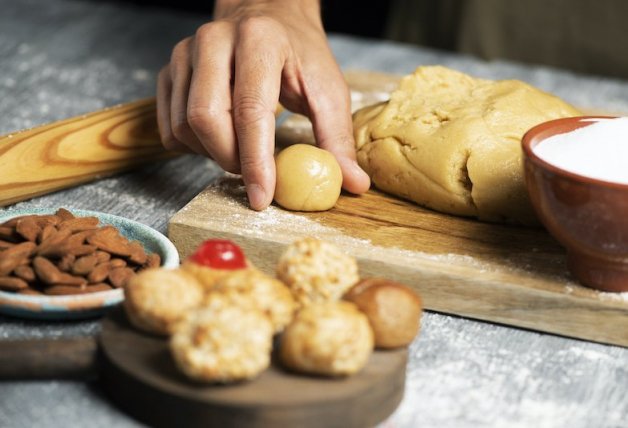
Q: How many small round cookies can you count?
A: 7